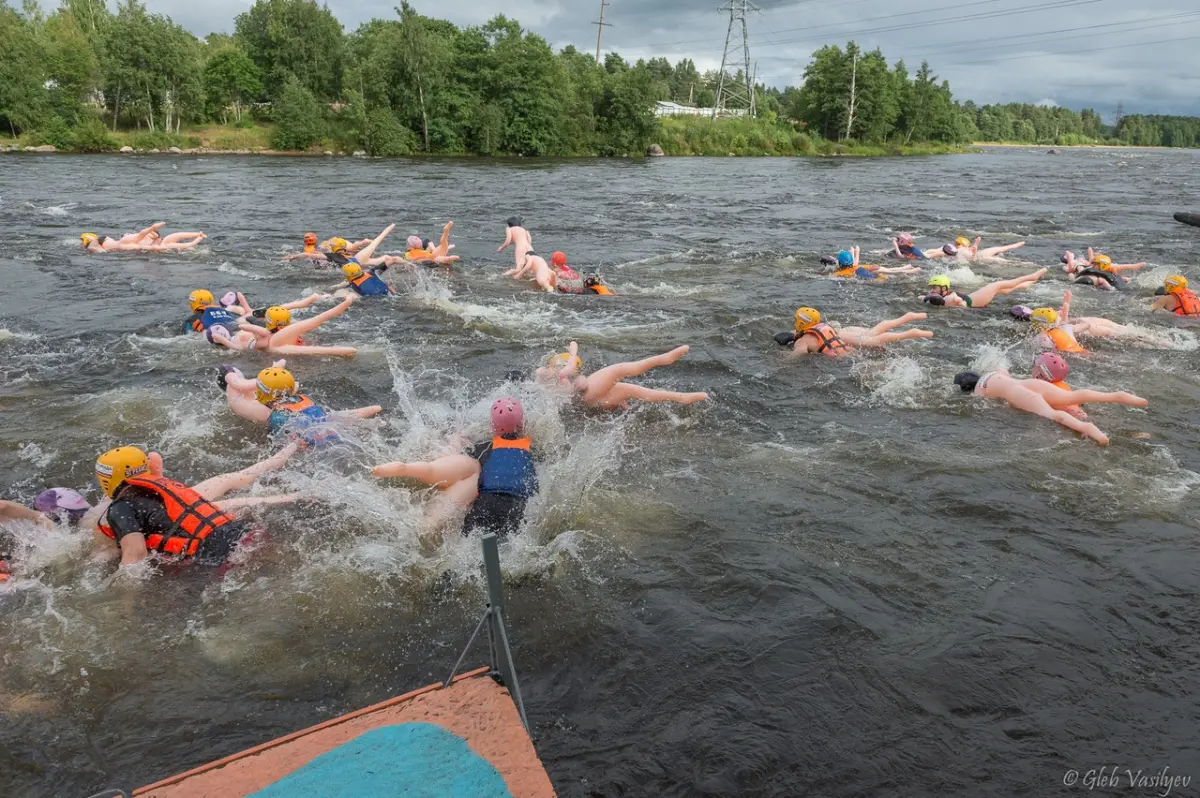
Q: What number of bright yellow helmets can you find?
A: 13